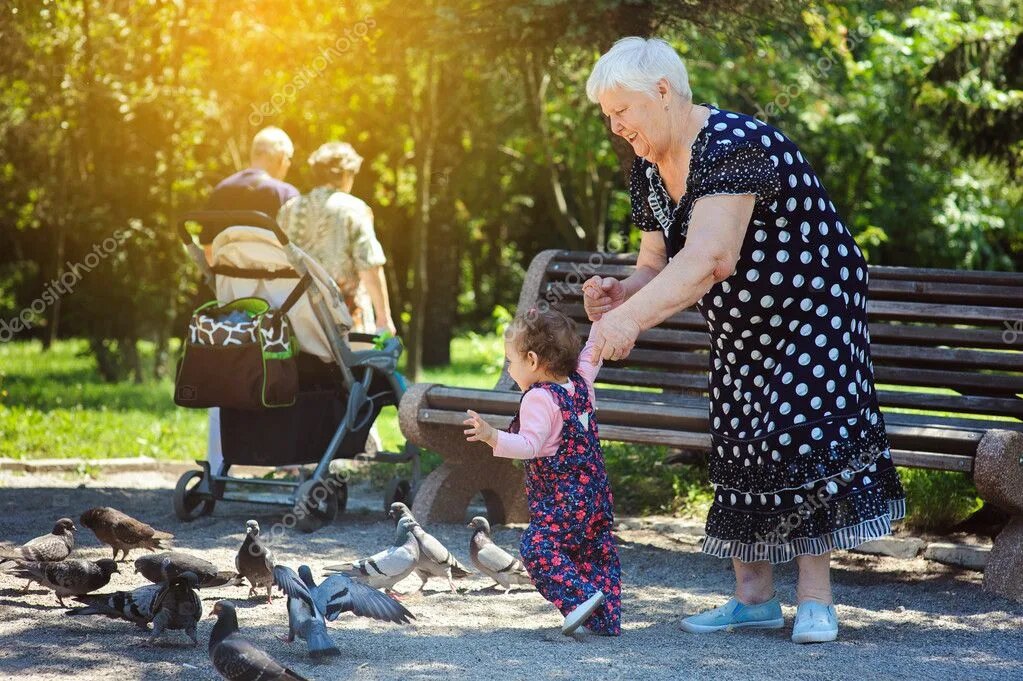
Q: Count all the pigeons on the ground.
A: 12